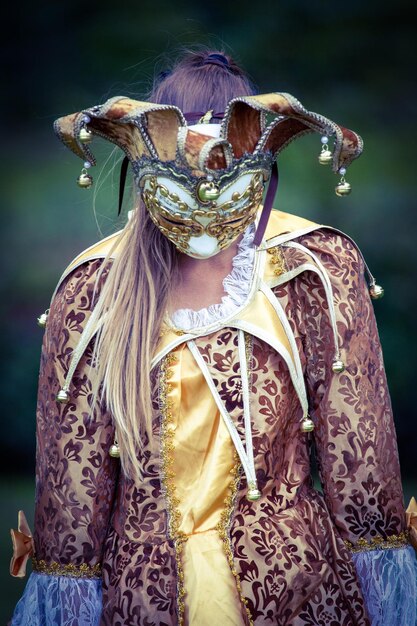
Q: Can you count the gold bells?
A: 12